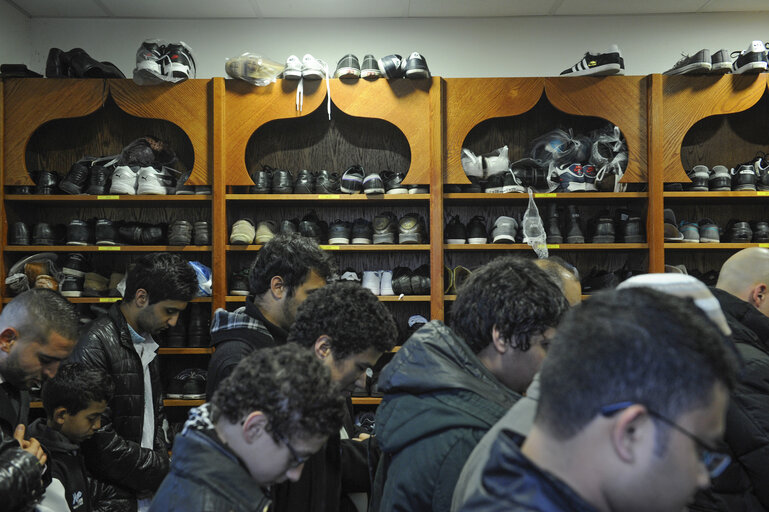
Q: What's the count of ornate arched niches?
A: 4